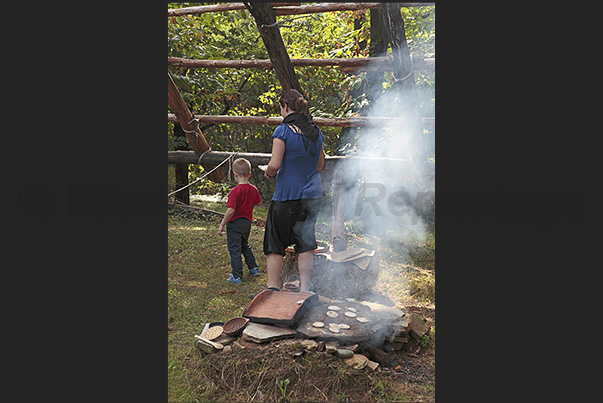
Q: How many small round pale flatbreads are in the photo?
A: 9